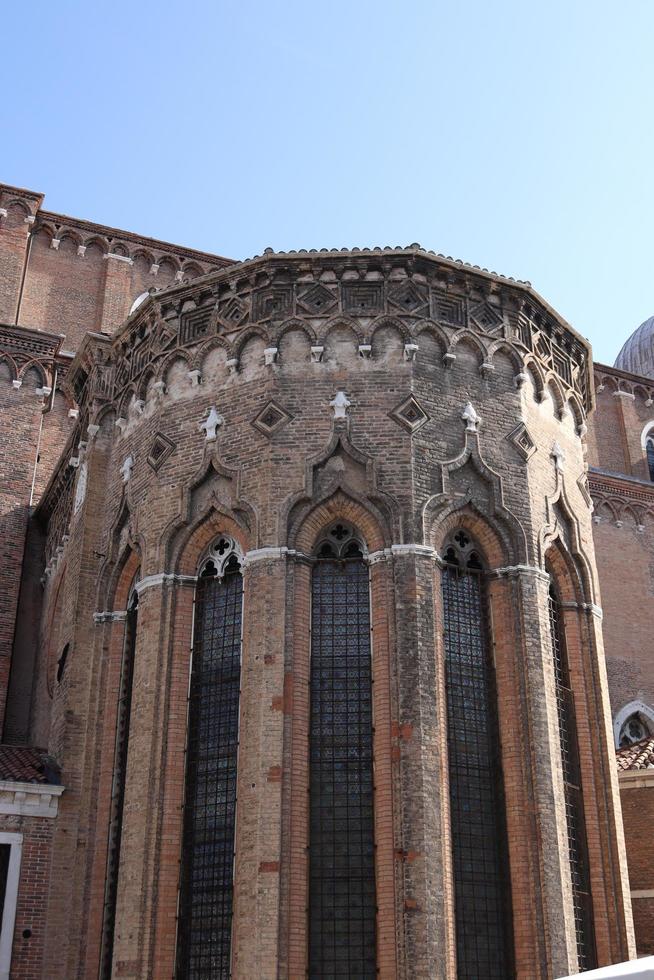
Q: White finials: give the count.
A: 5